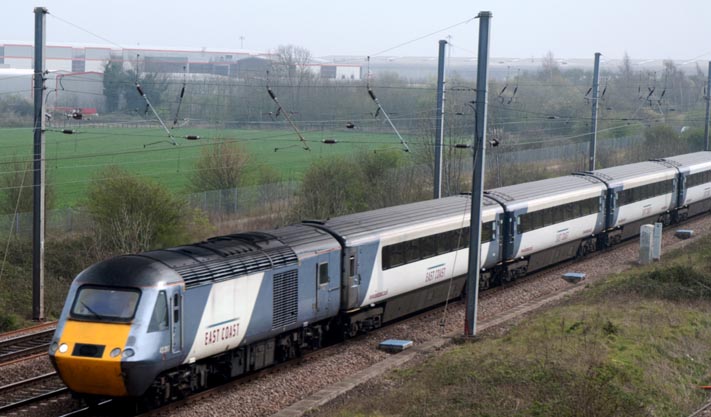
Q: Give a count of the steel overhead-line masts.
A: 5